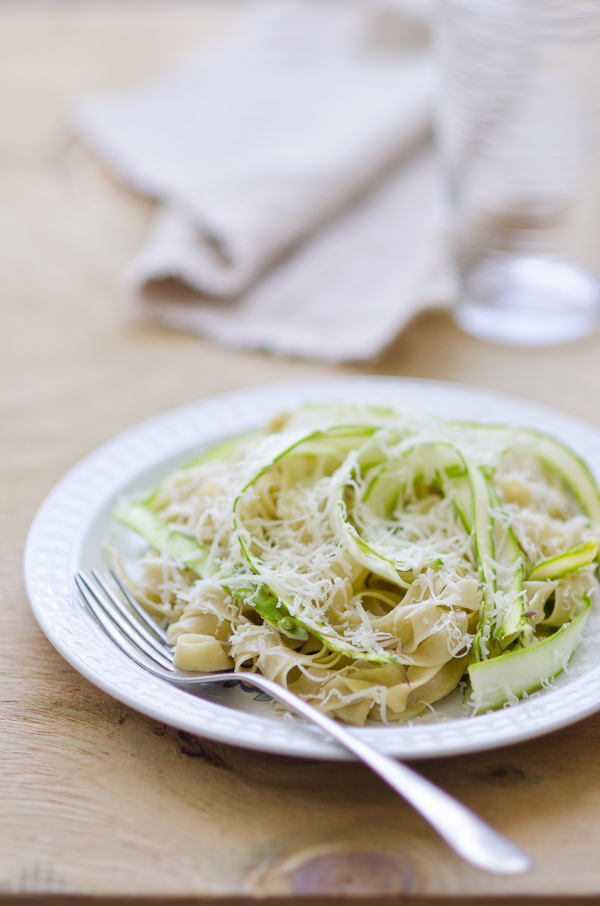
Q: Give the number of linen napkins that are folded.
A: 1